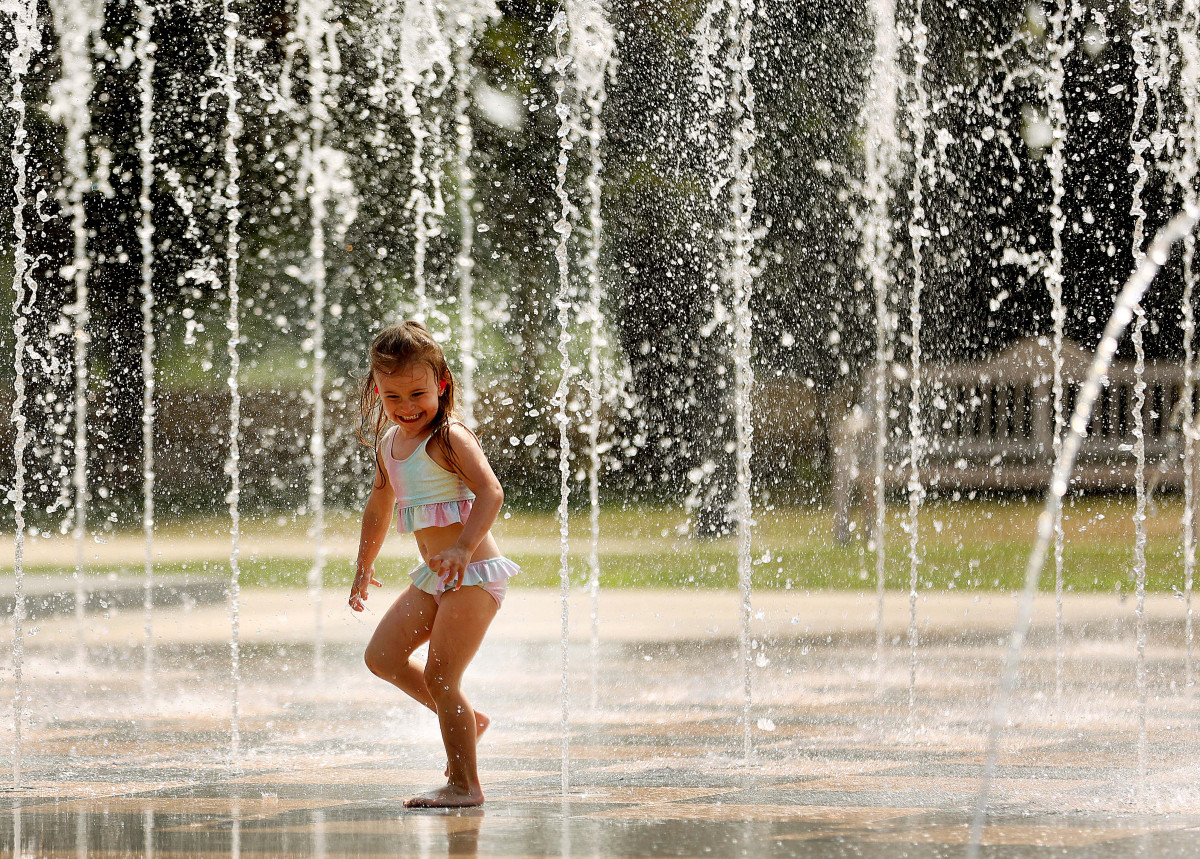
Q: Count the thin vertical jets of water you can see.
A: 15